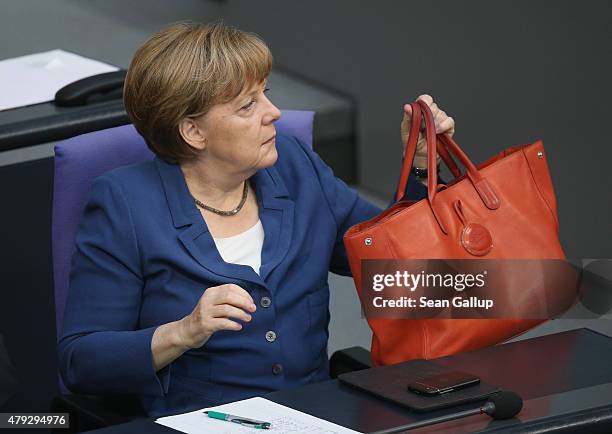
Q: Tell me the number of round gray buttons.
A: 3